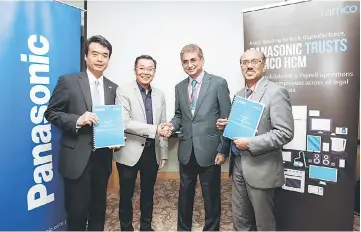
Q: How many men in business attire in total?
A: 4